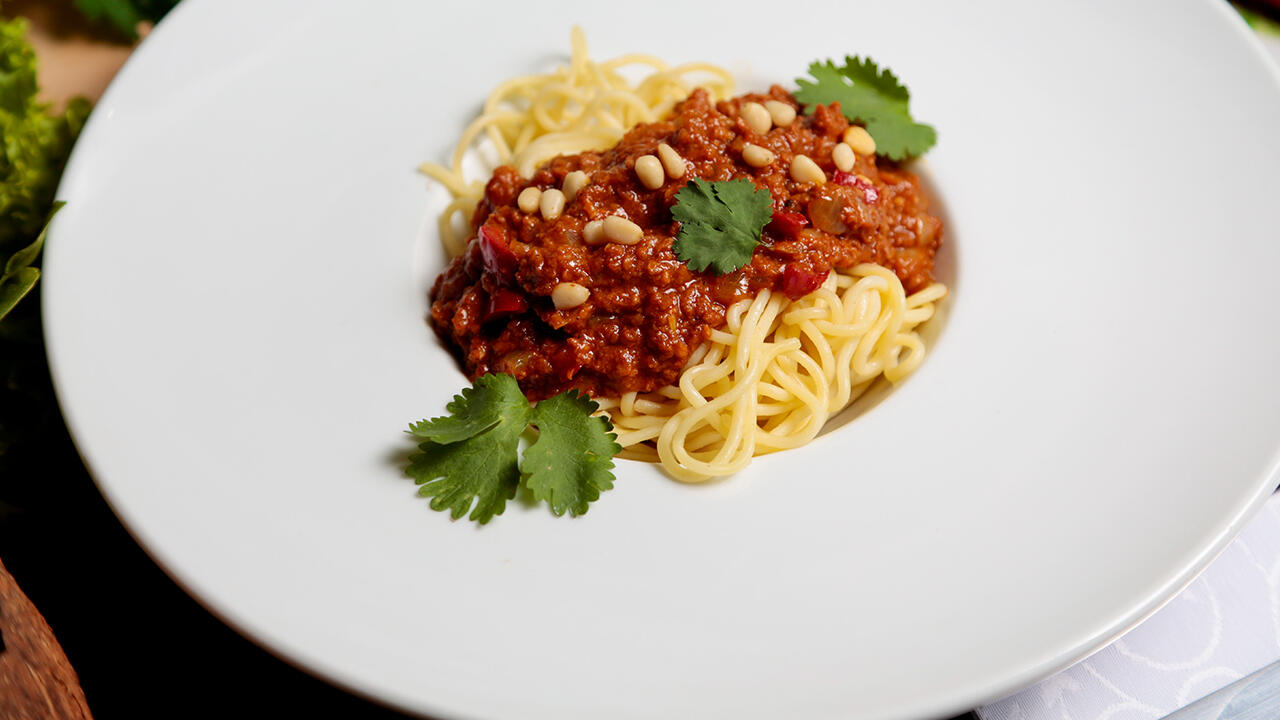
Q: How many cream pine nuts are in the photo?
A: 14